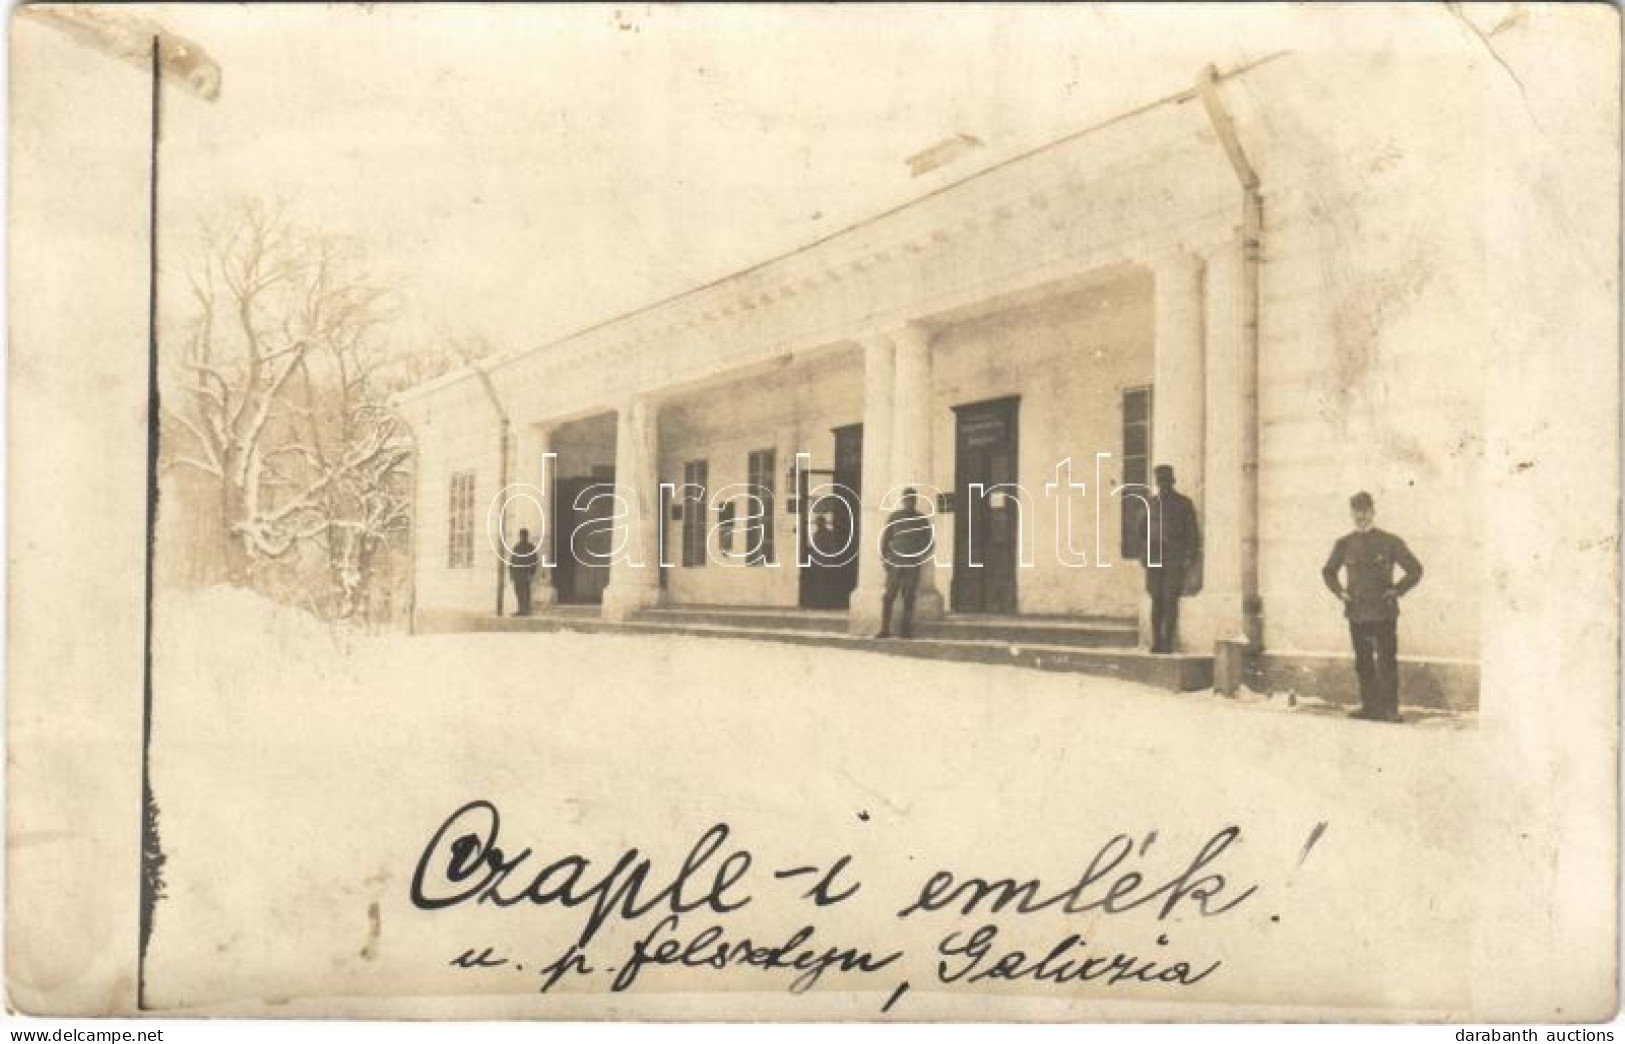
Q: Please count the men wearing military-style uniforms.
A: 4